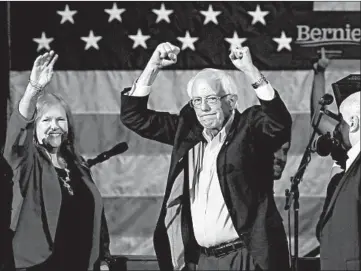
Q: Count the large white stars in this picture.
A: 11